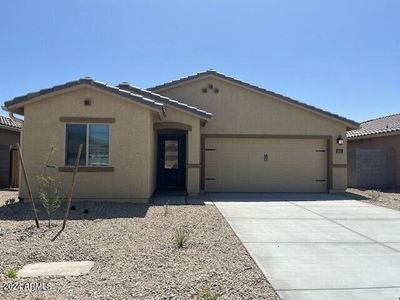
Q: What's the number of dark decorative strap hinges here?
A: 4